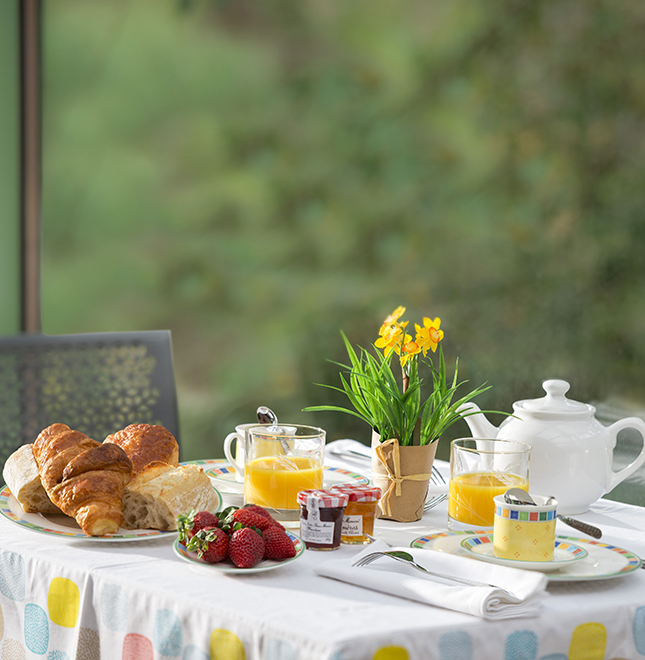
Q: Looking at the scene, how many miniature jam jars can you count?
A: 2